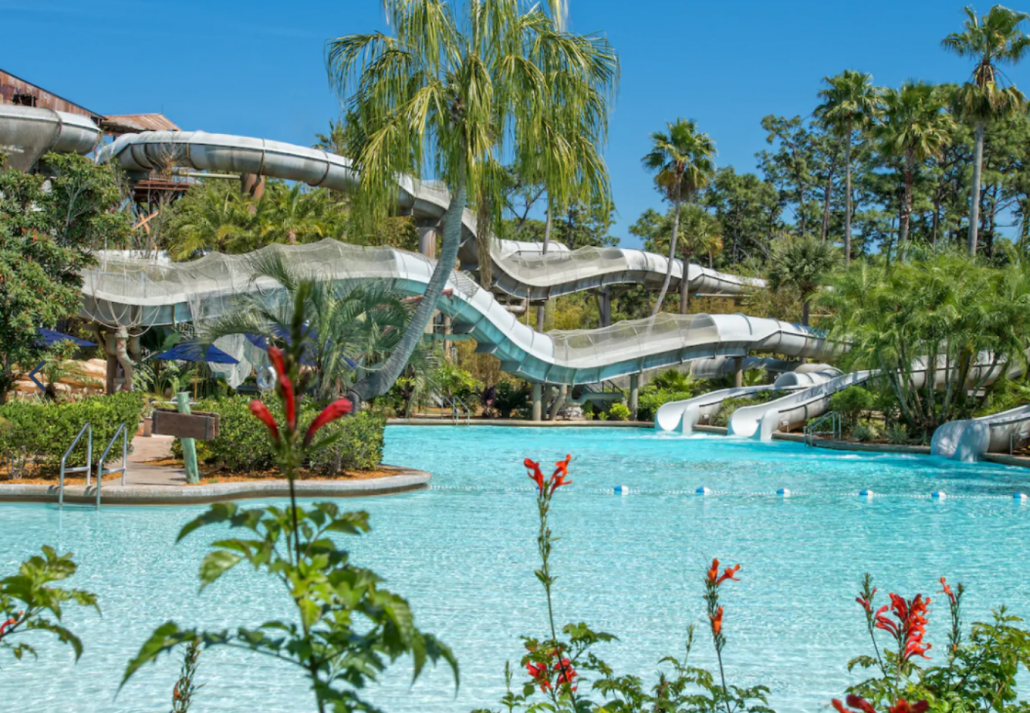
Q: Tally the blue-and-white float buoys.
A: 6